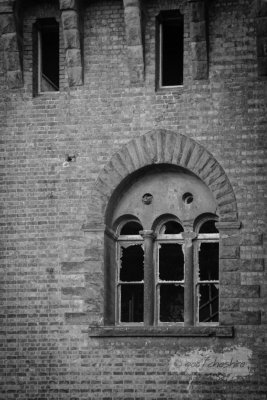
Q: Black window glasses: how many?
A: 11